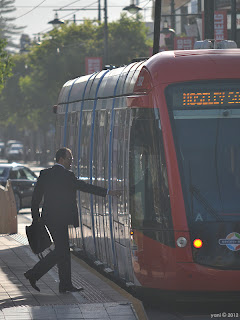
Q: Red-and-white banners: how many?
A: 3